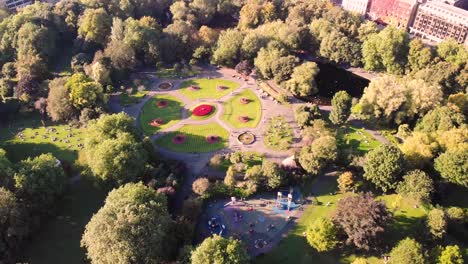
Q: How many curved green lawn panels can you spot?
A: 4